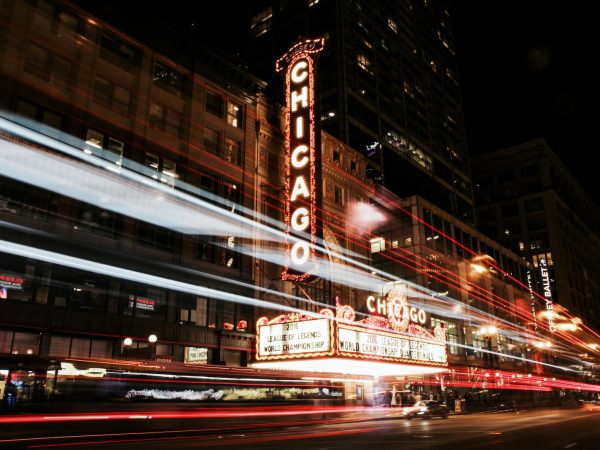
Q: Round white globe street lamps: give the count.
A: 2